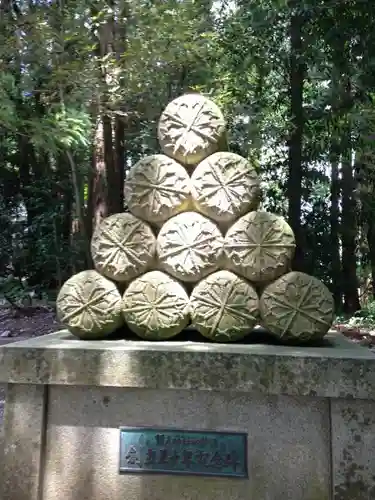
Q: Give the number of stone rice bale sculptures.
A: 10